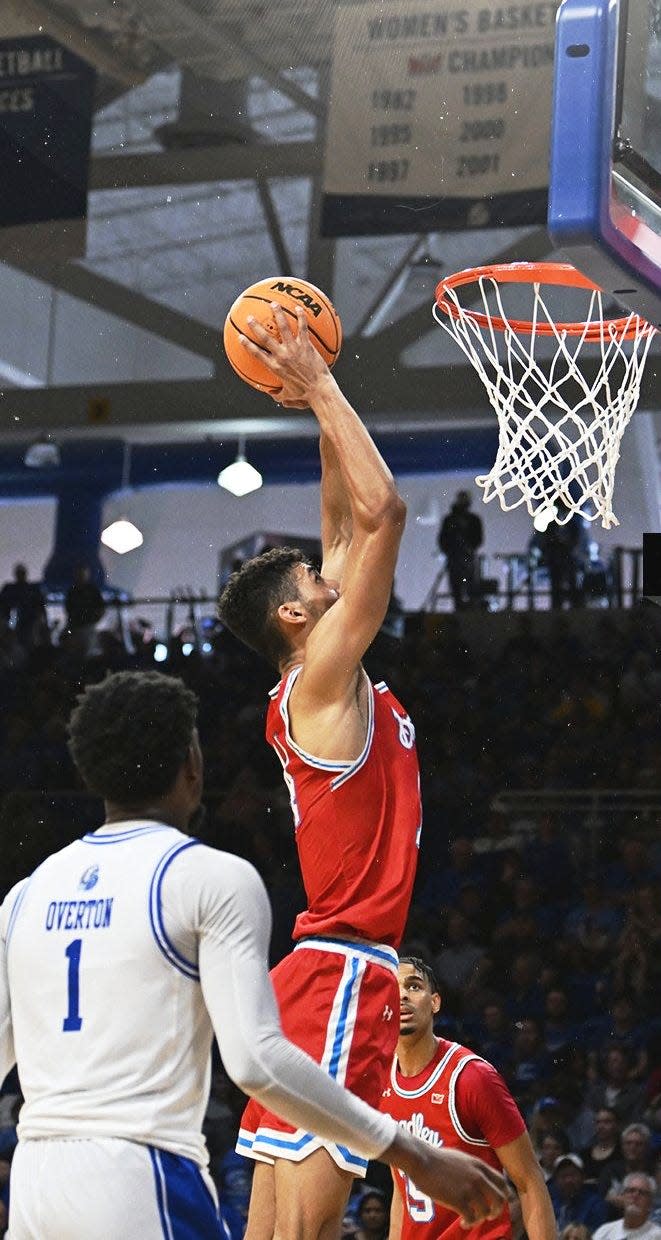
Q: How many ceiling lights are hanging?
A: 2